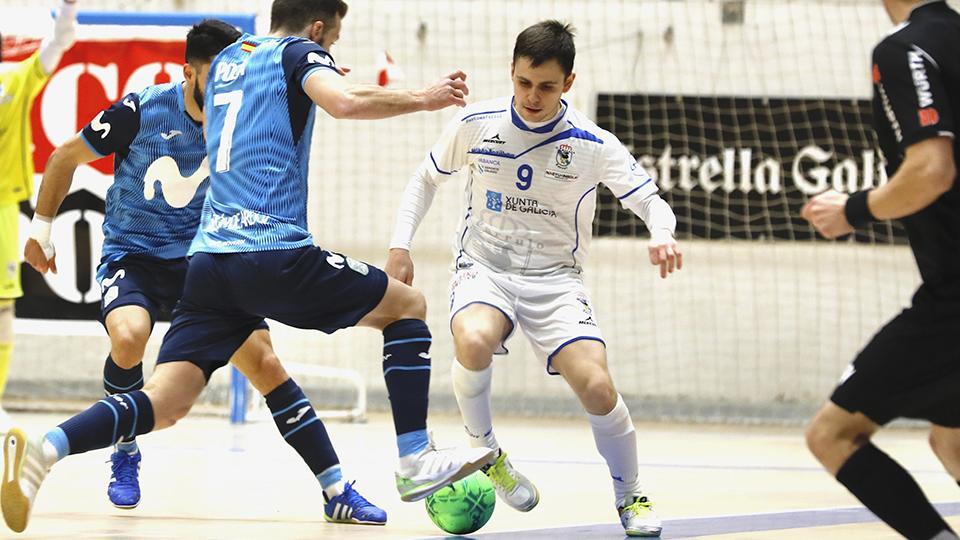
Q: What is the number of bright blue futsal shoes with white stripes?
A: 2